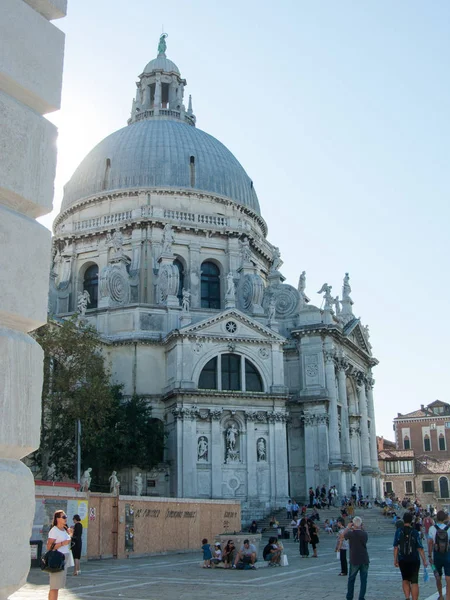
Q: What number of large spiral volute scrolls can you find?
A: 4